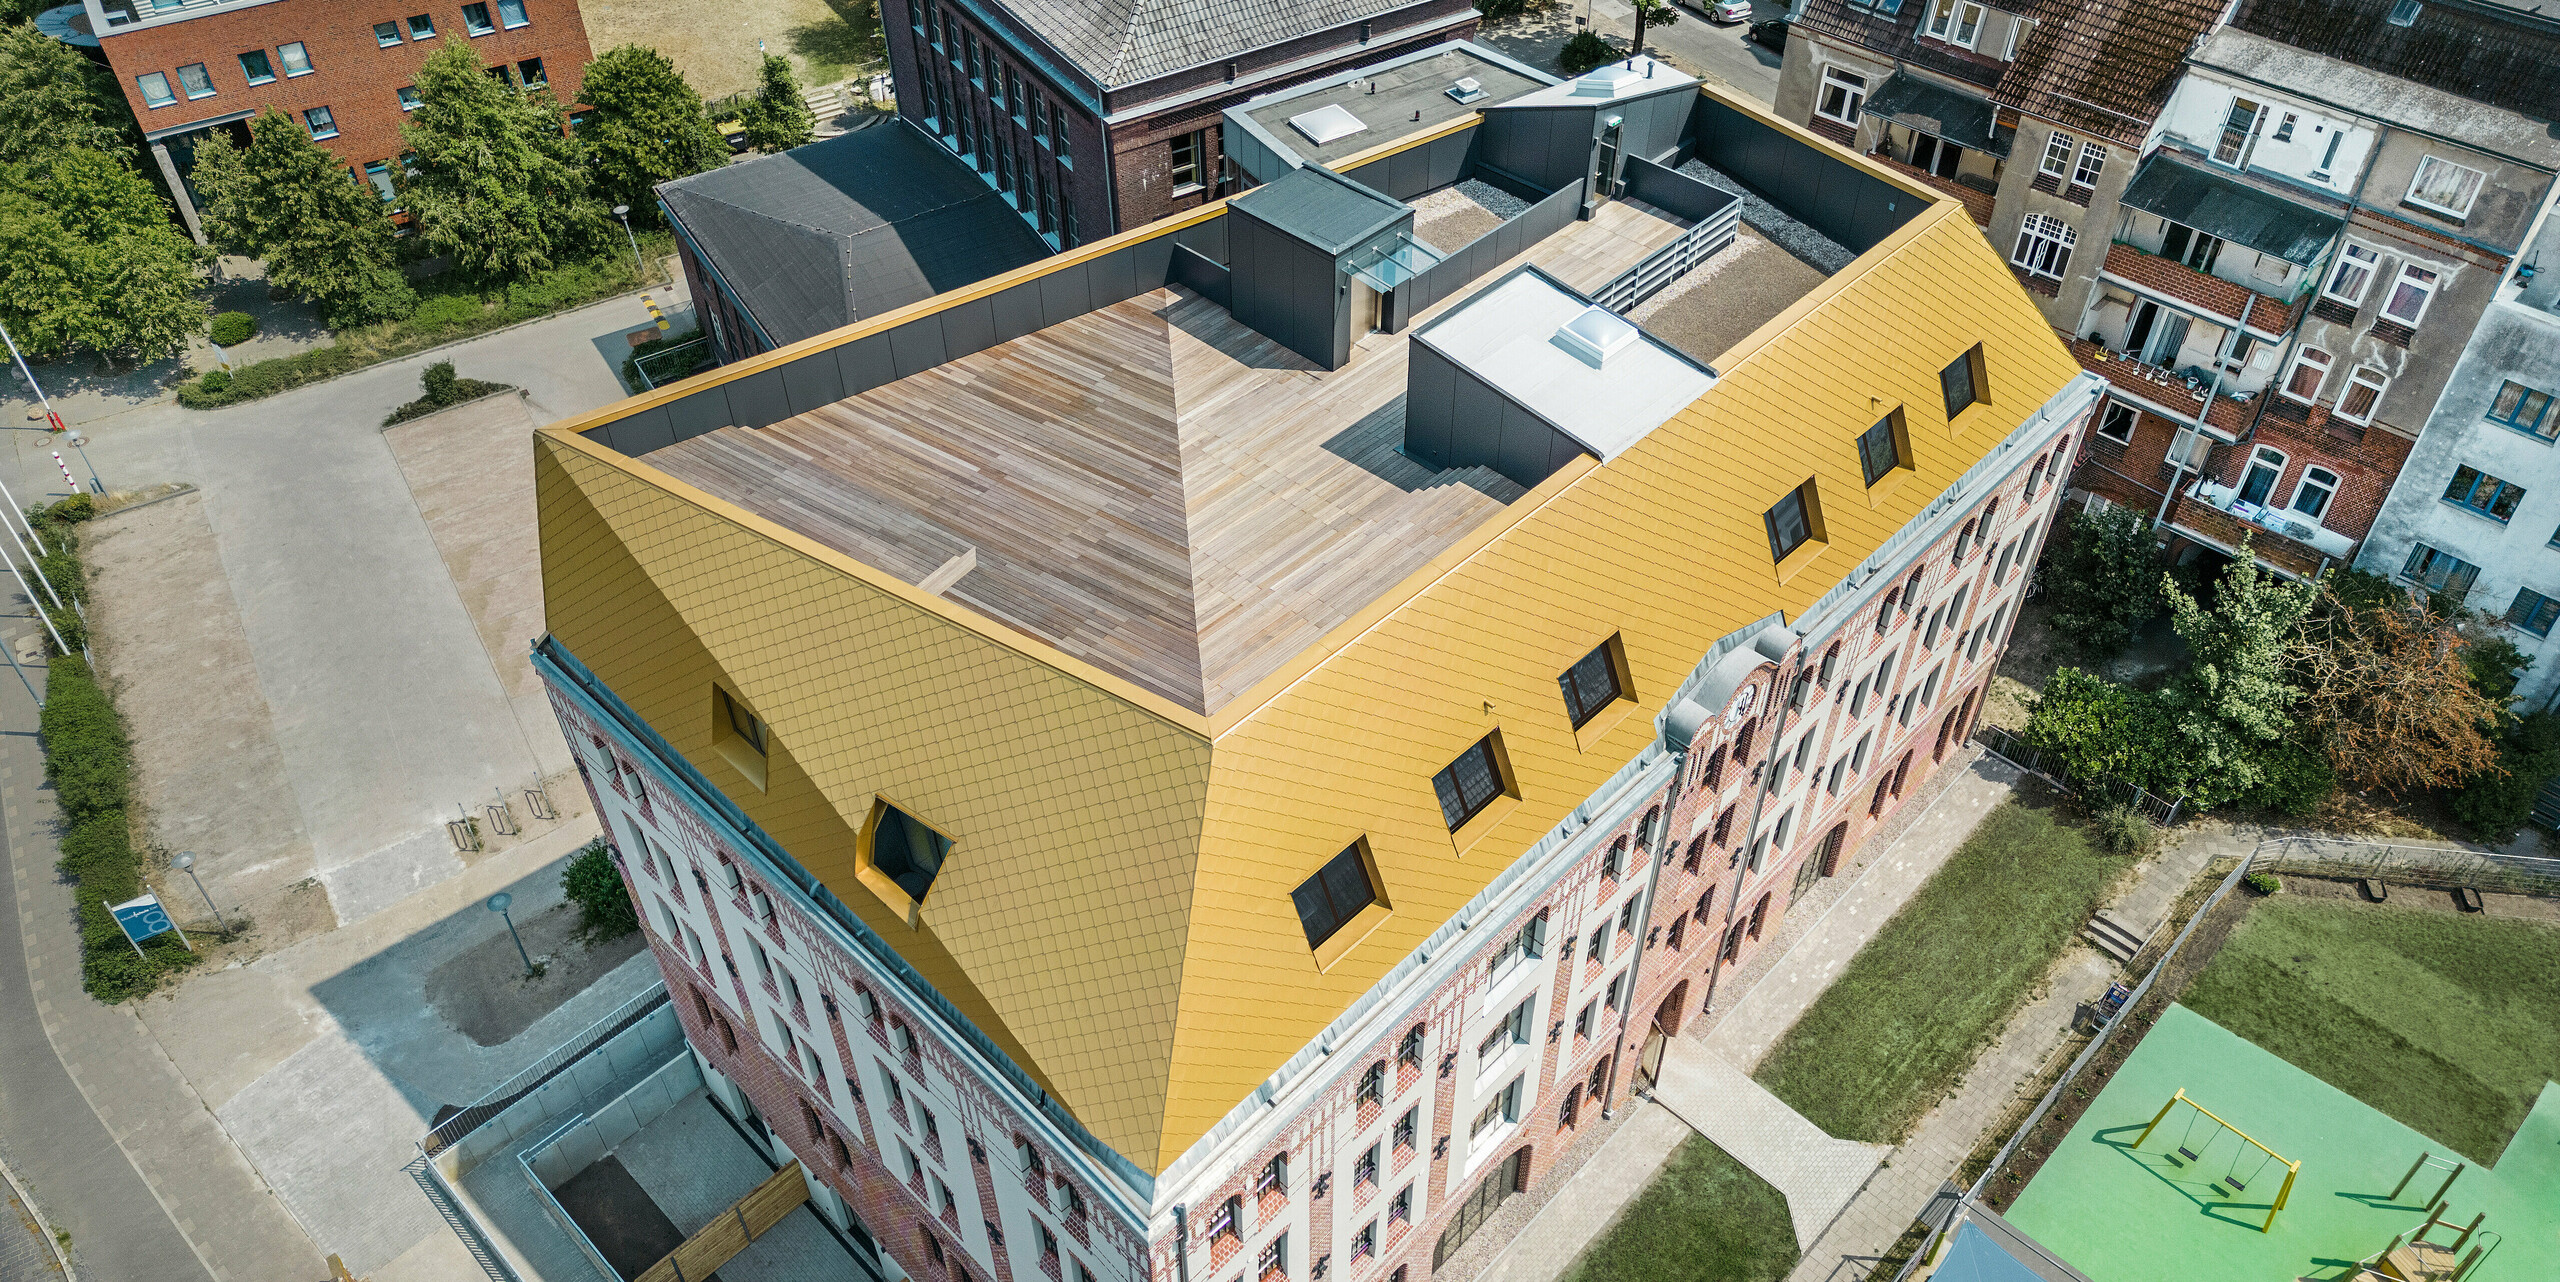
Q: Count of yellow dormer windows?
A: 8